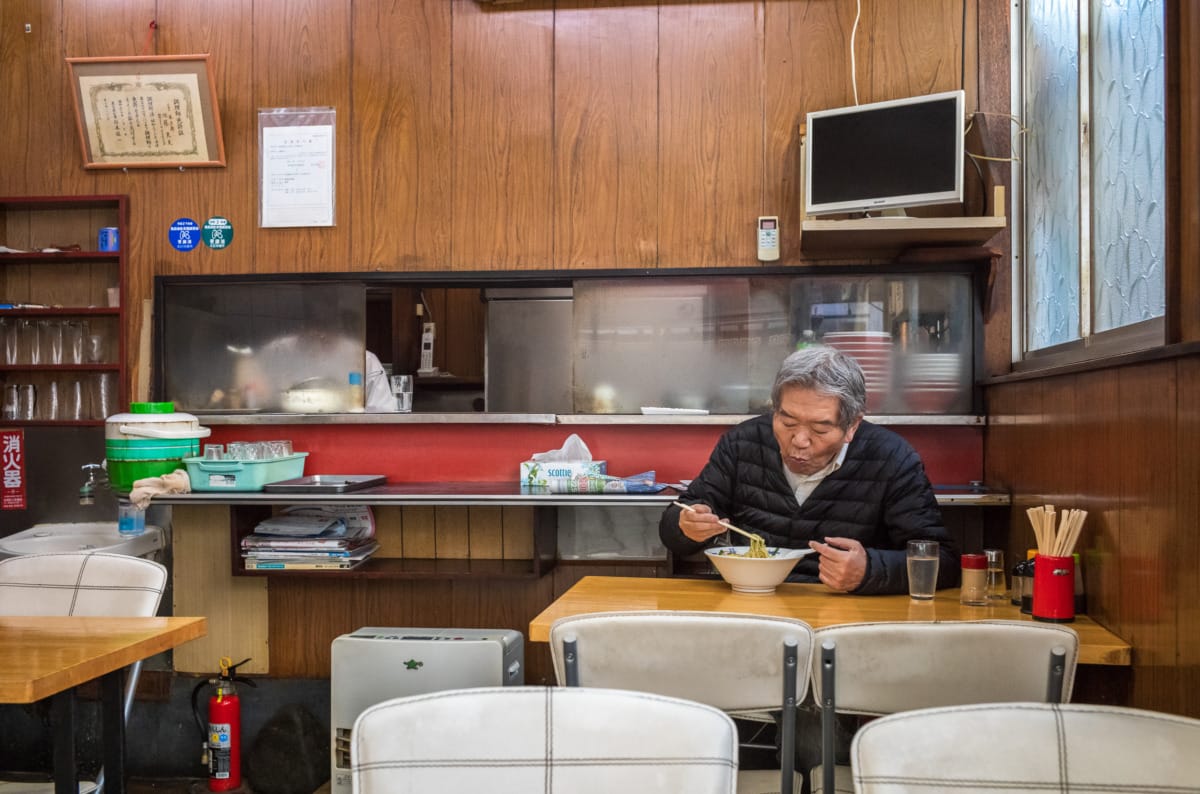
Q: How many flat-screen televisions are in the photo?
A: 1